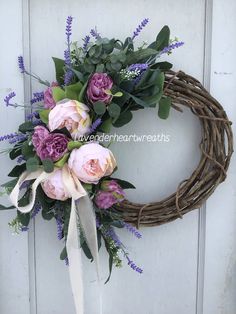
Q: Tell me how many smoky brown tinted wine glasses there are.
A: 0